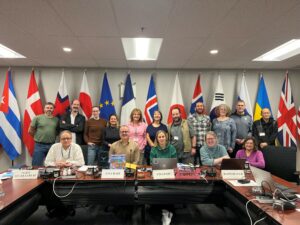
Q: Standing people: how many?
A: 11